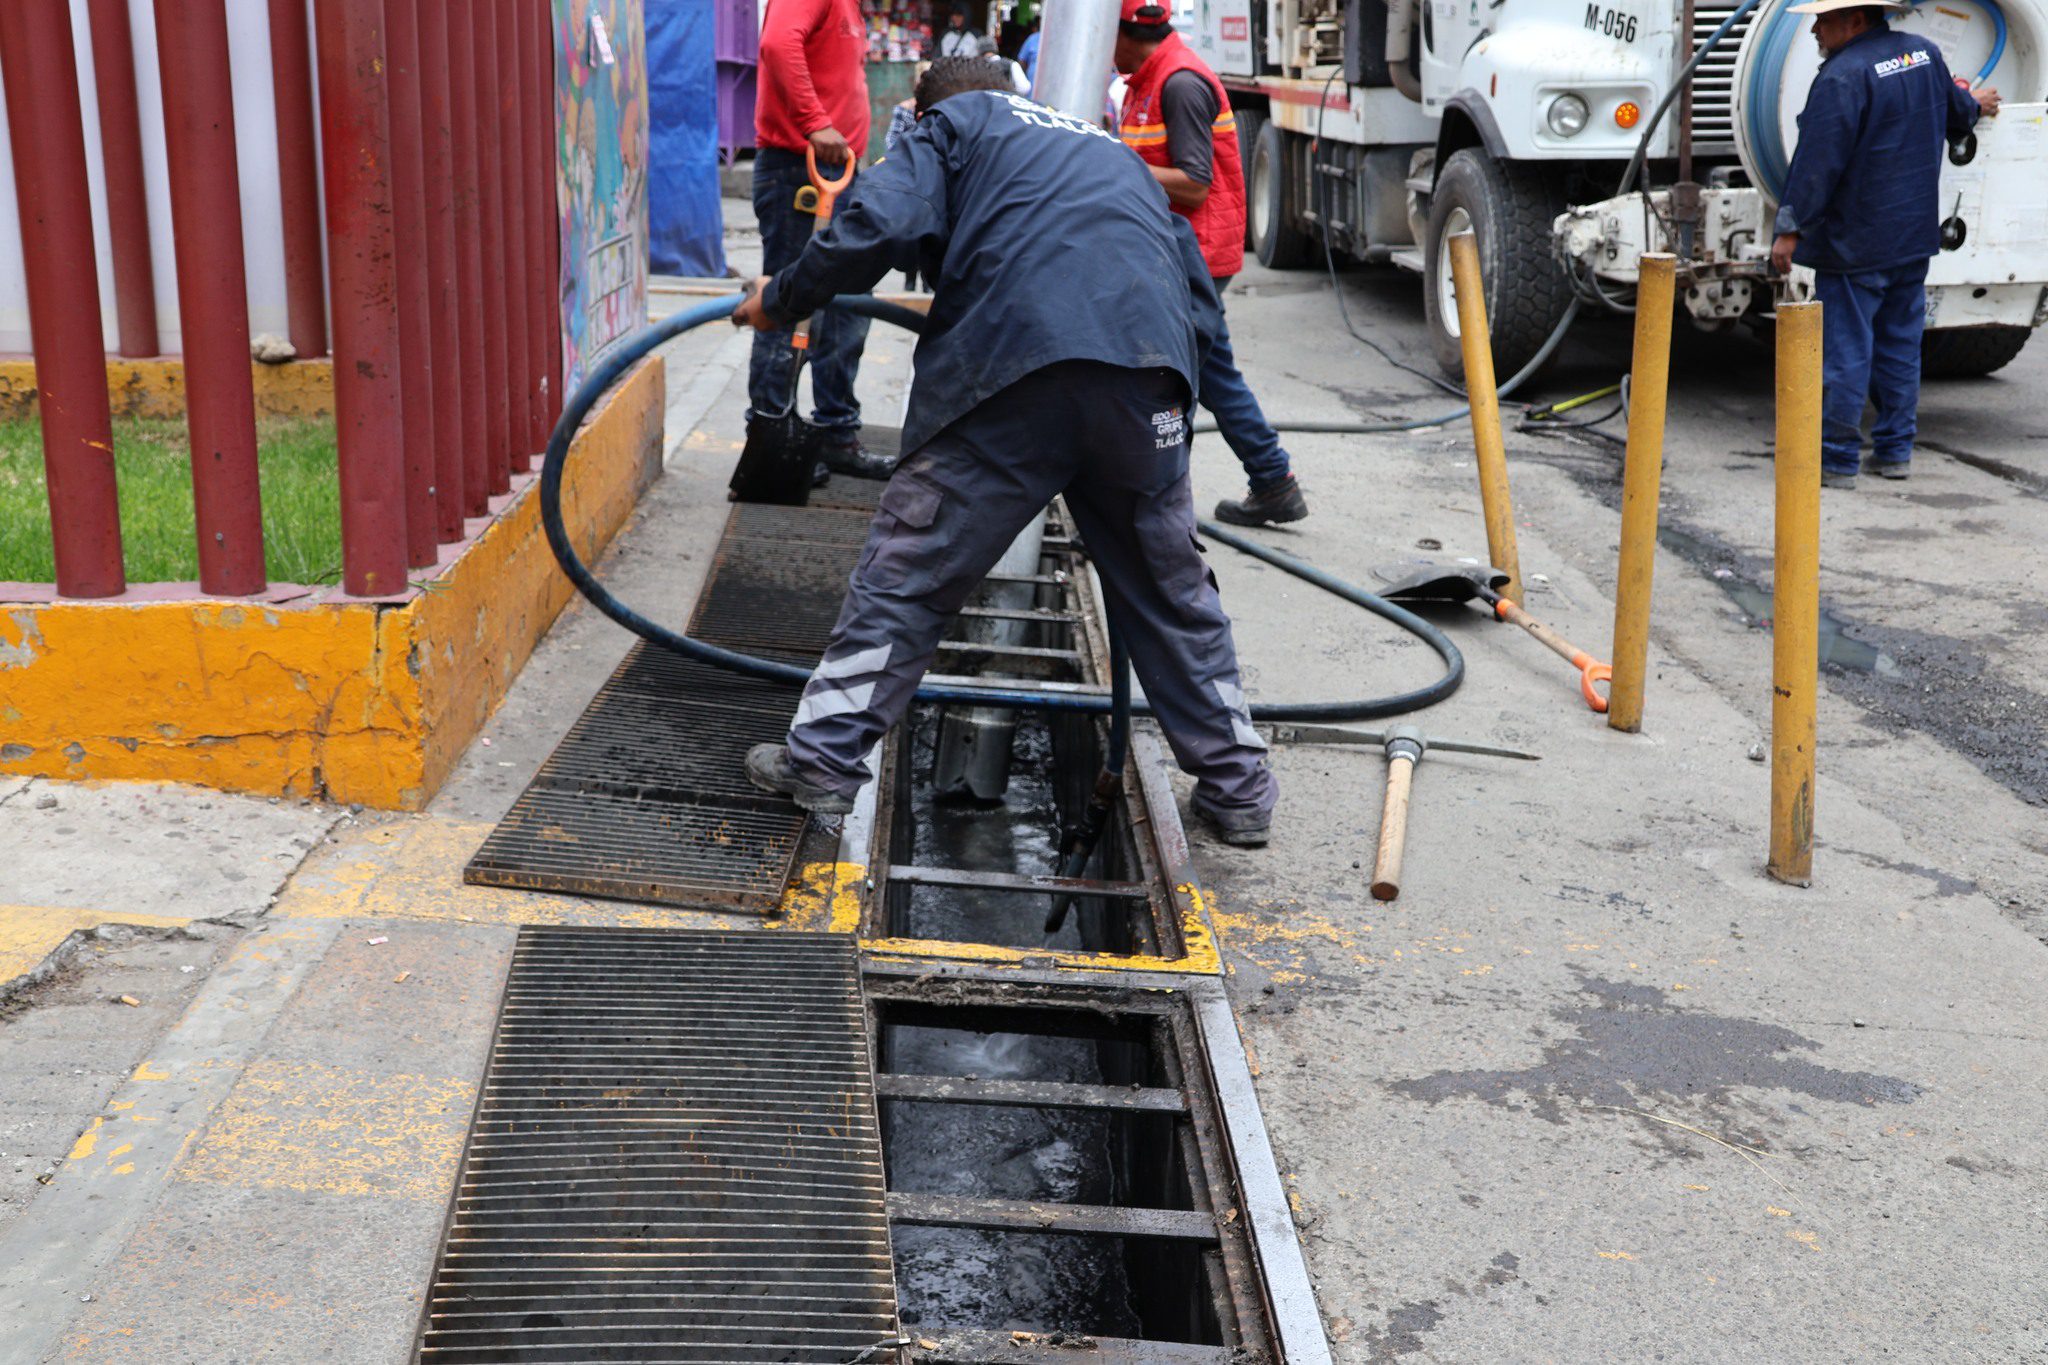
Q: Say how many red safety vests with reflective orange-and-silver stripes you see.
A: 1